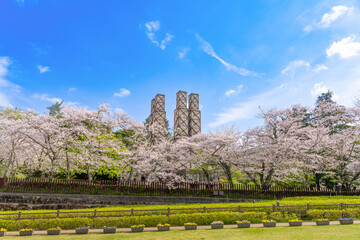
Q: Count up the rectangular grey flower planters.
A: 14